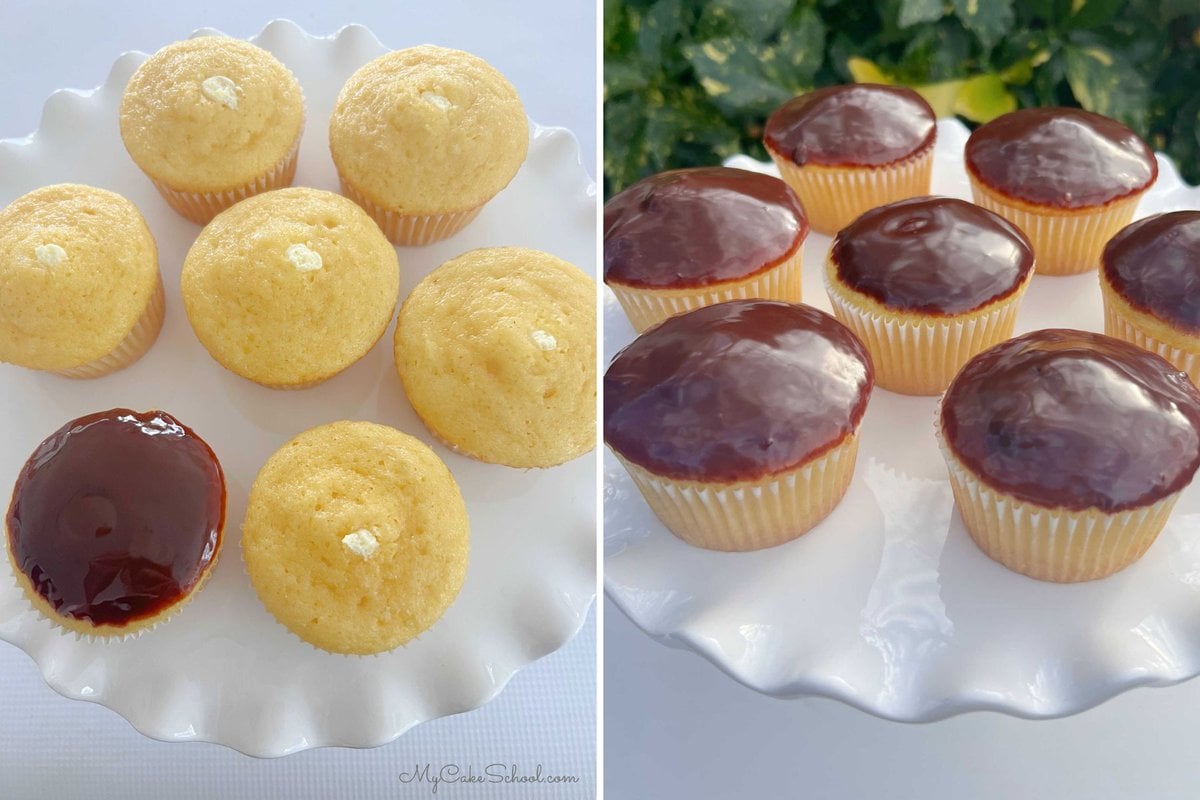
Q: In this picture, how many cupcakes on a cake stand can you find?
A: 14